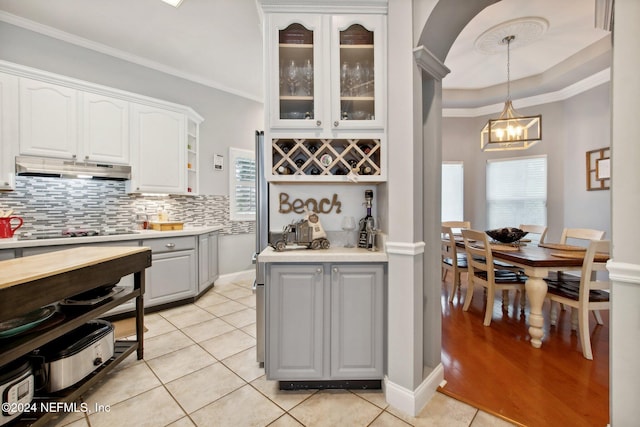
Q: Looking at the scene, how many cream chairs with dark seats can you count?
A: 6